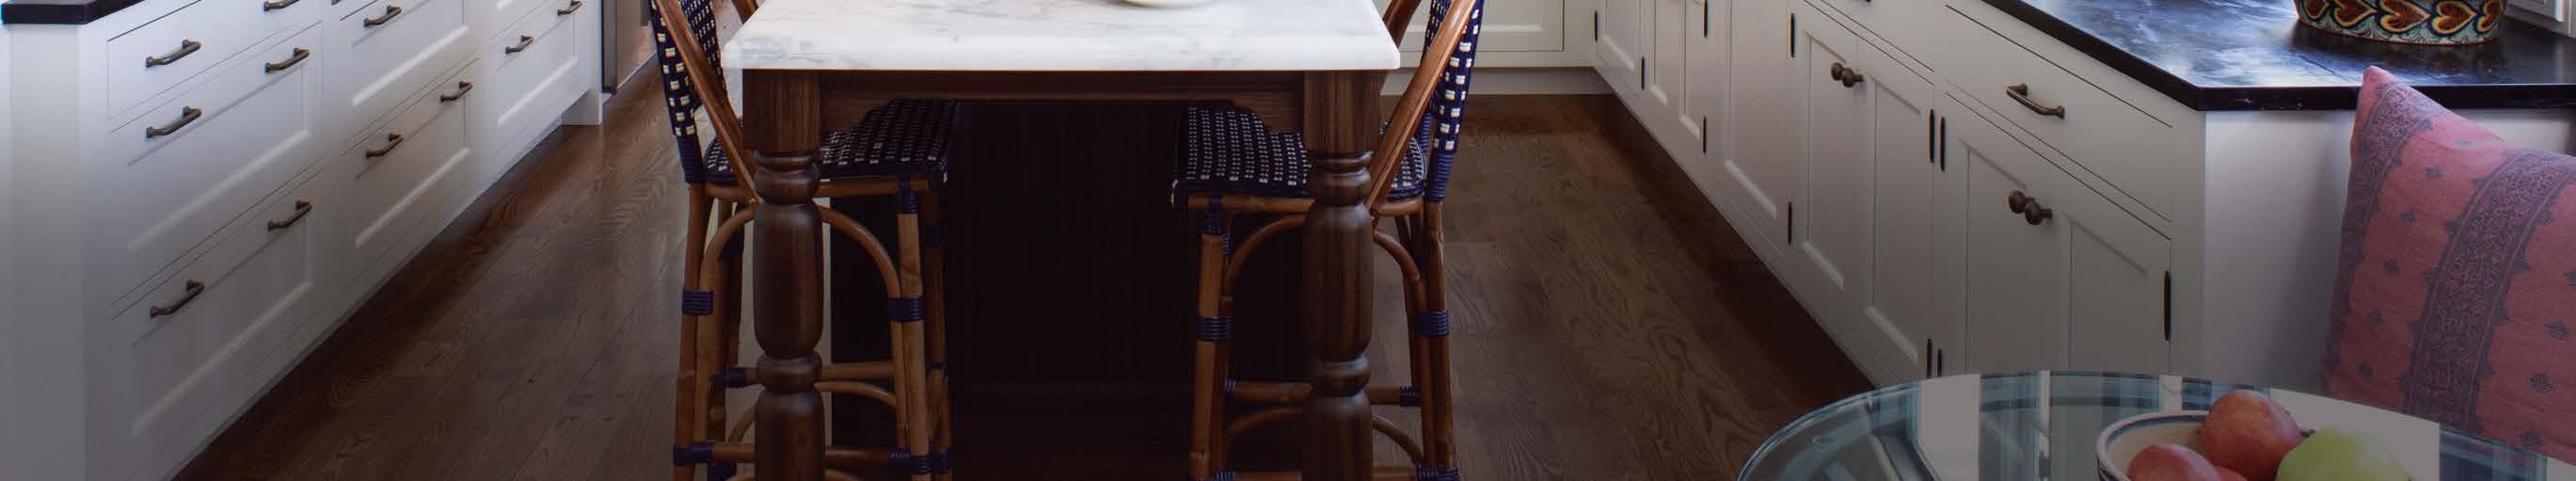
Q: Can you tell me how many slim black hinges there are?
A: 11